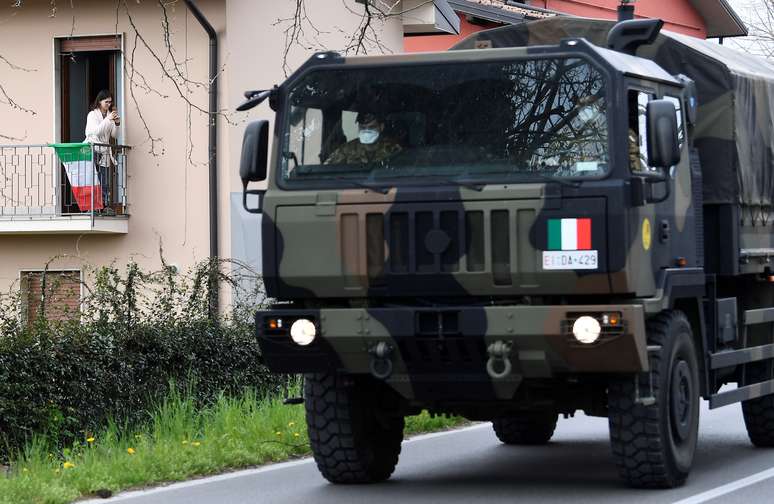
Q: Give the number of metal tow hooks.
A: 2